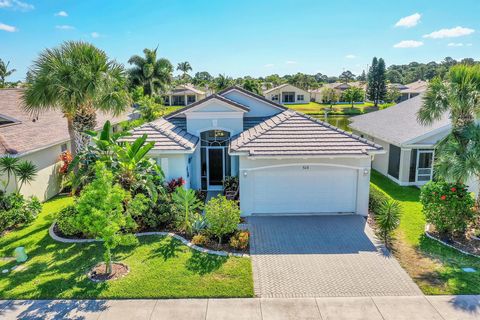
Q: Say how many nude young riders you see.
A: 0